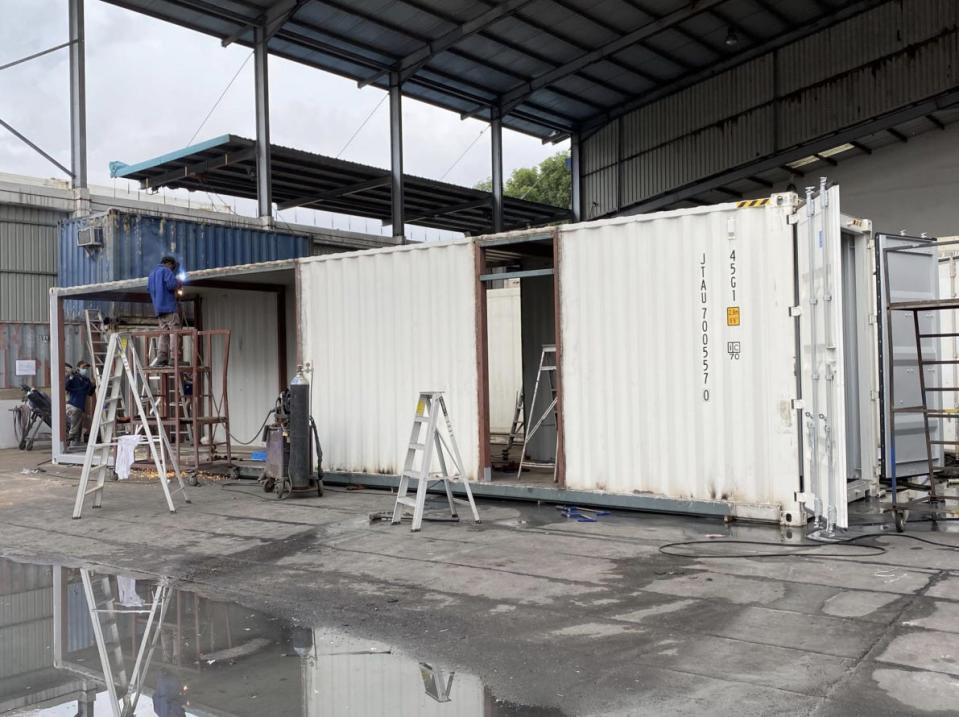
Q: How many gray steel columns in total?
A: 5